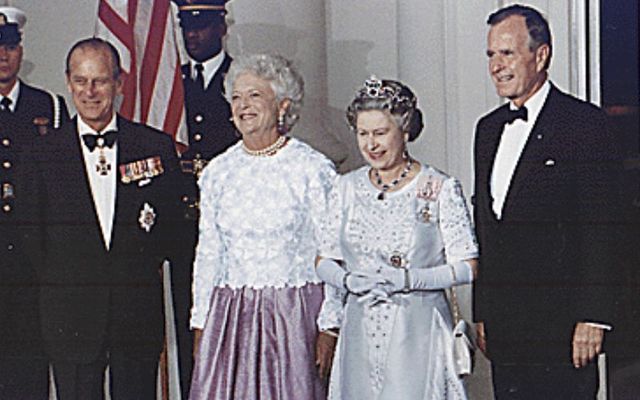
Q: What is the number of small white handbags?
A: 1